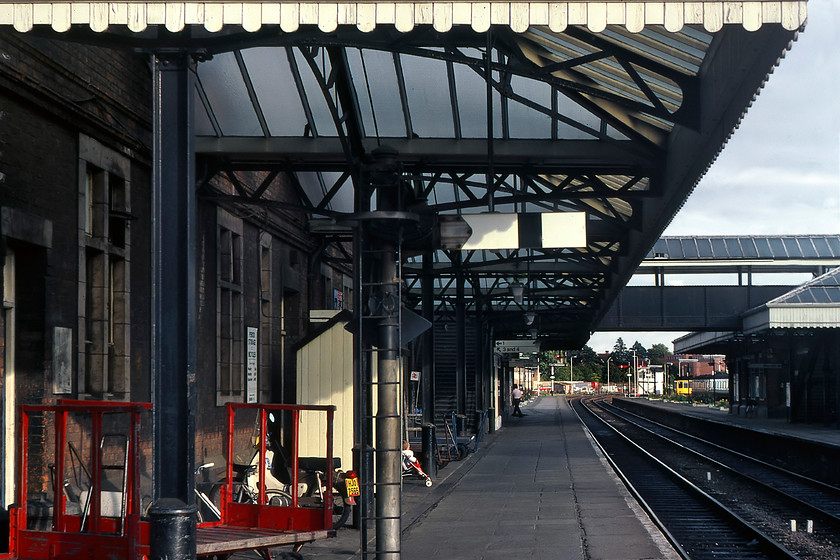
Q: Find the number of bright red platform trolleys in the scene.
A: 2